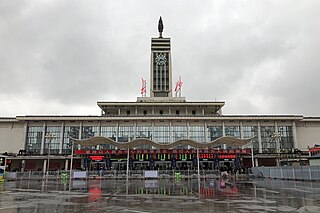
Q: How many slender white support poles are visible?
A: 4